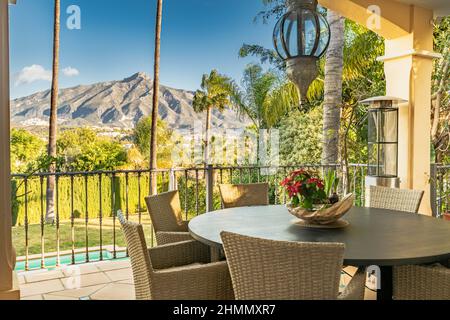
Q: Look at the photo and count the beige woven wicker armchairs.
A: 6